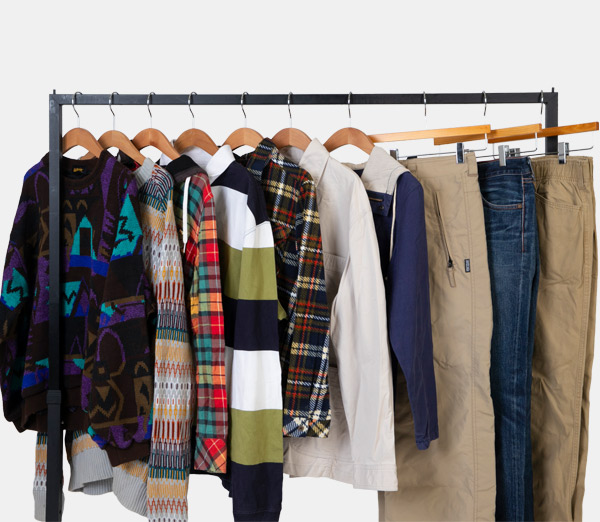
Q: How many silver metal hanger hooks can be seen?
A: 10